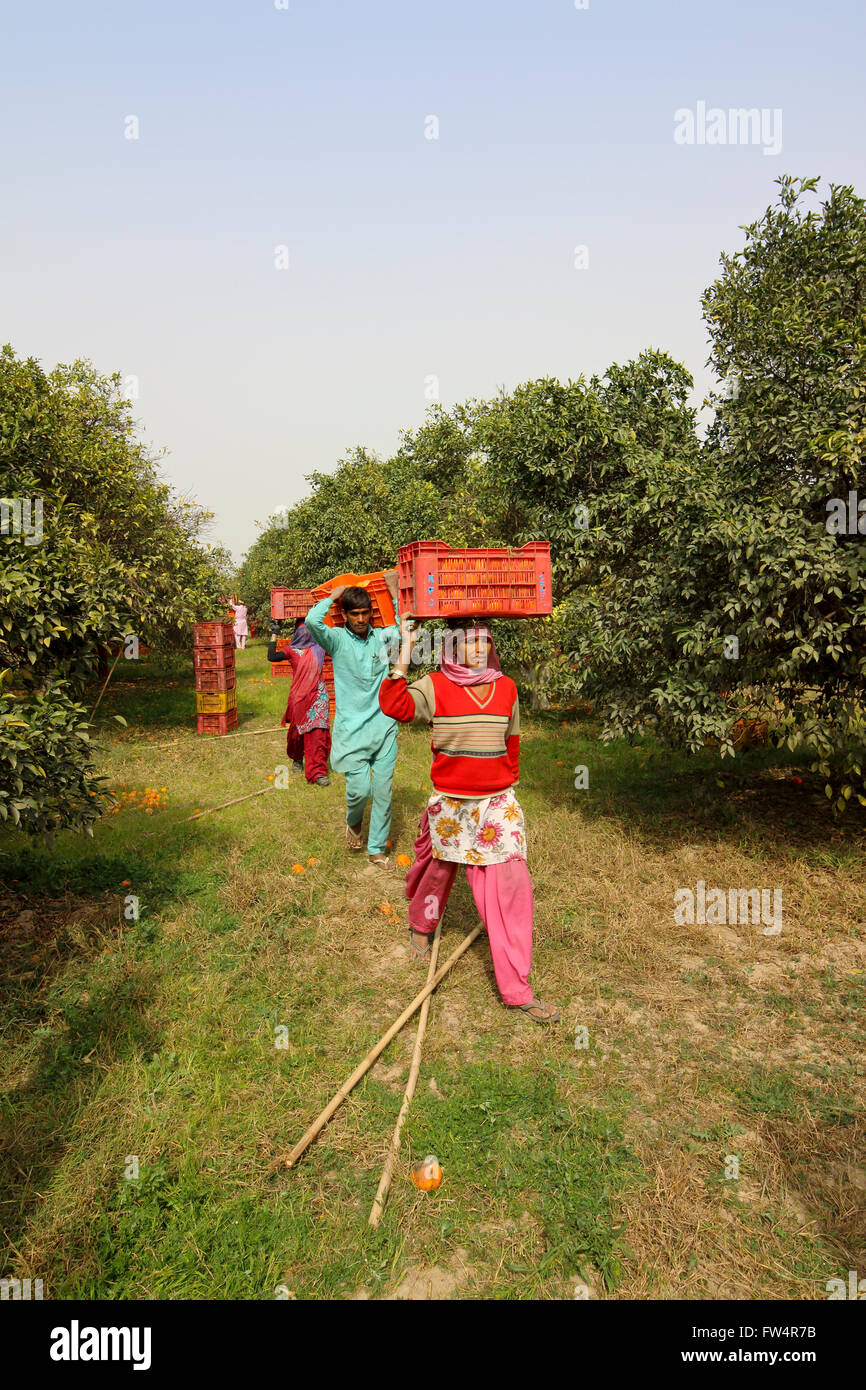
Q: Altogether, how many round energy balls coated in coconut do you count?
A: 0